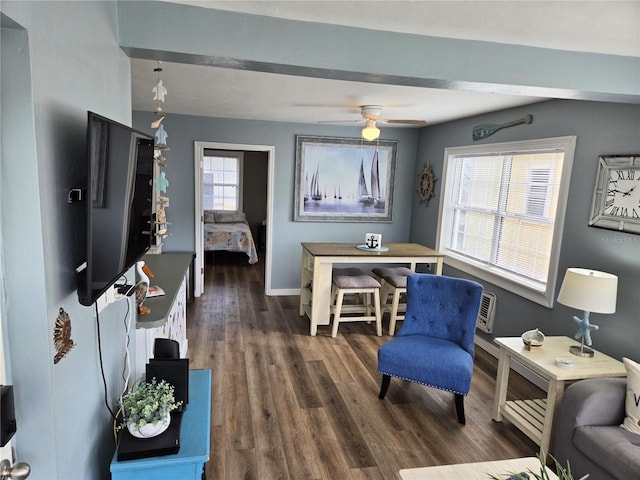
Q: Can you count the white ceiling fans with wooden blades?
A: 1